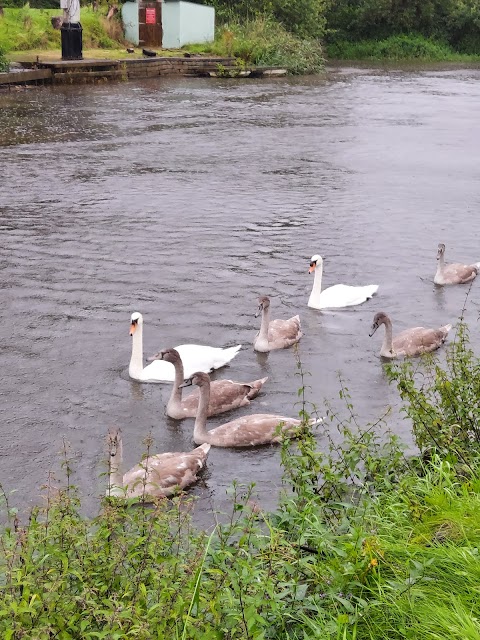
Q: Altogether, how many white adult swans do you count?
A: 2